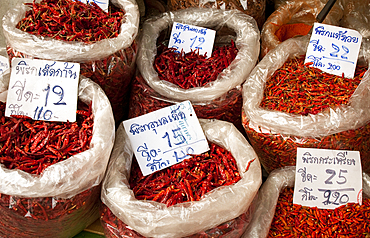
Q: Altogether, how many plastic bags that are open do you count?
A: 7